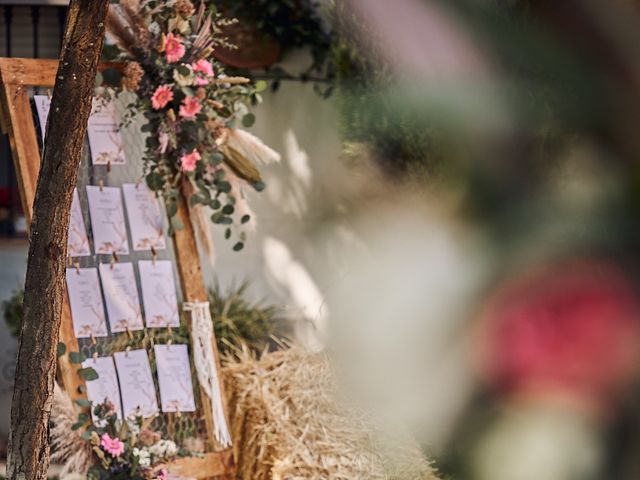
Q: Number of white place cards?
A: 11